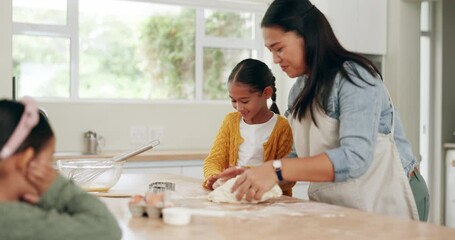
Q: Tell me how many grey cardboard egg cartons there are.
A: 1